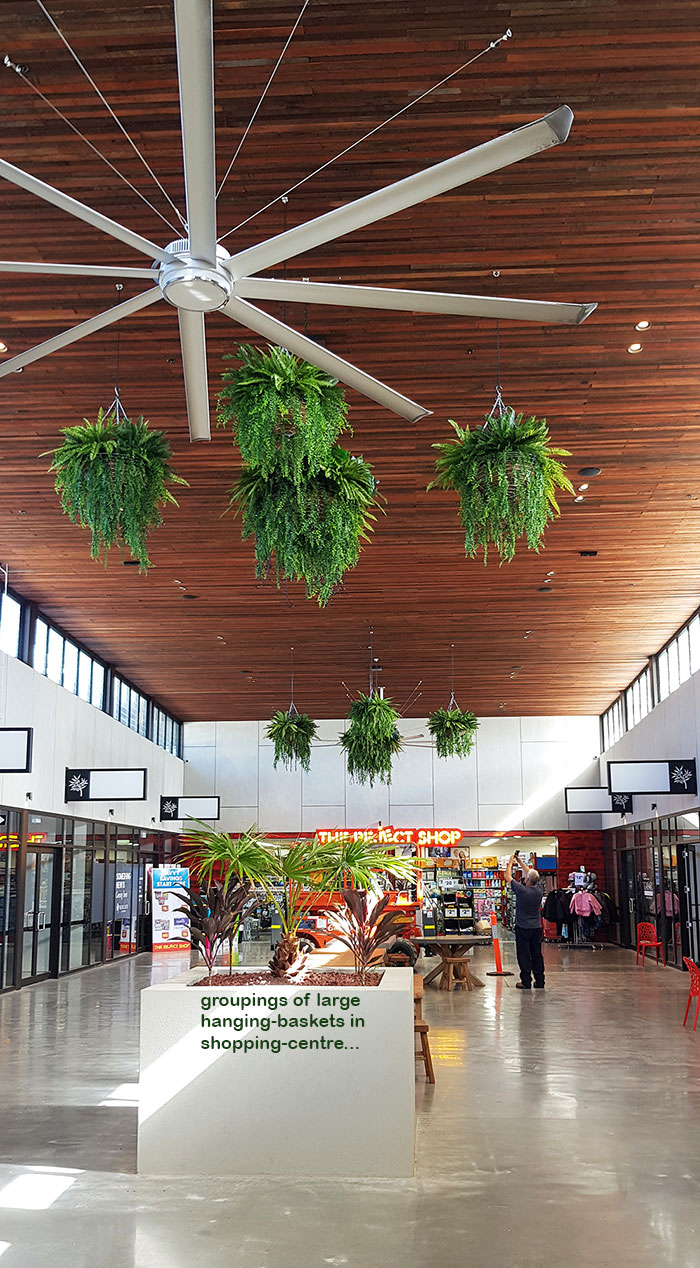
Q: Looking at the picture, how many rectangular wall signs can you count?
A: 5